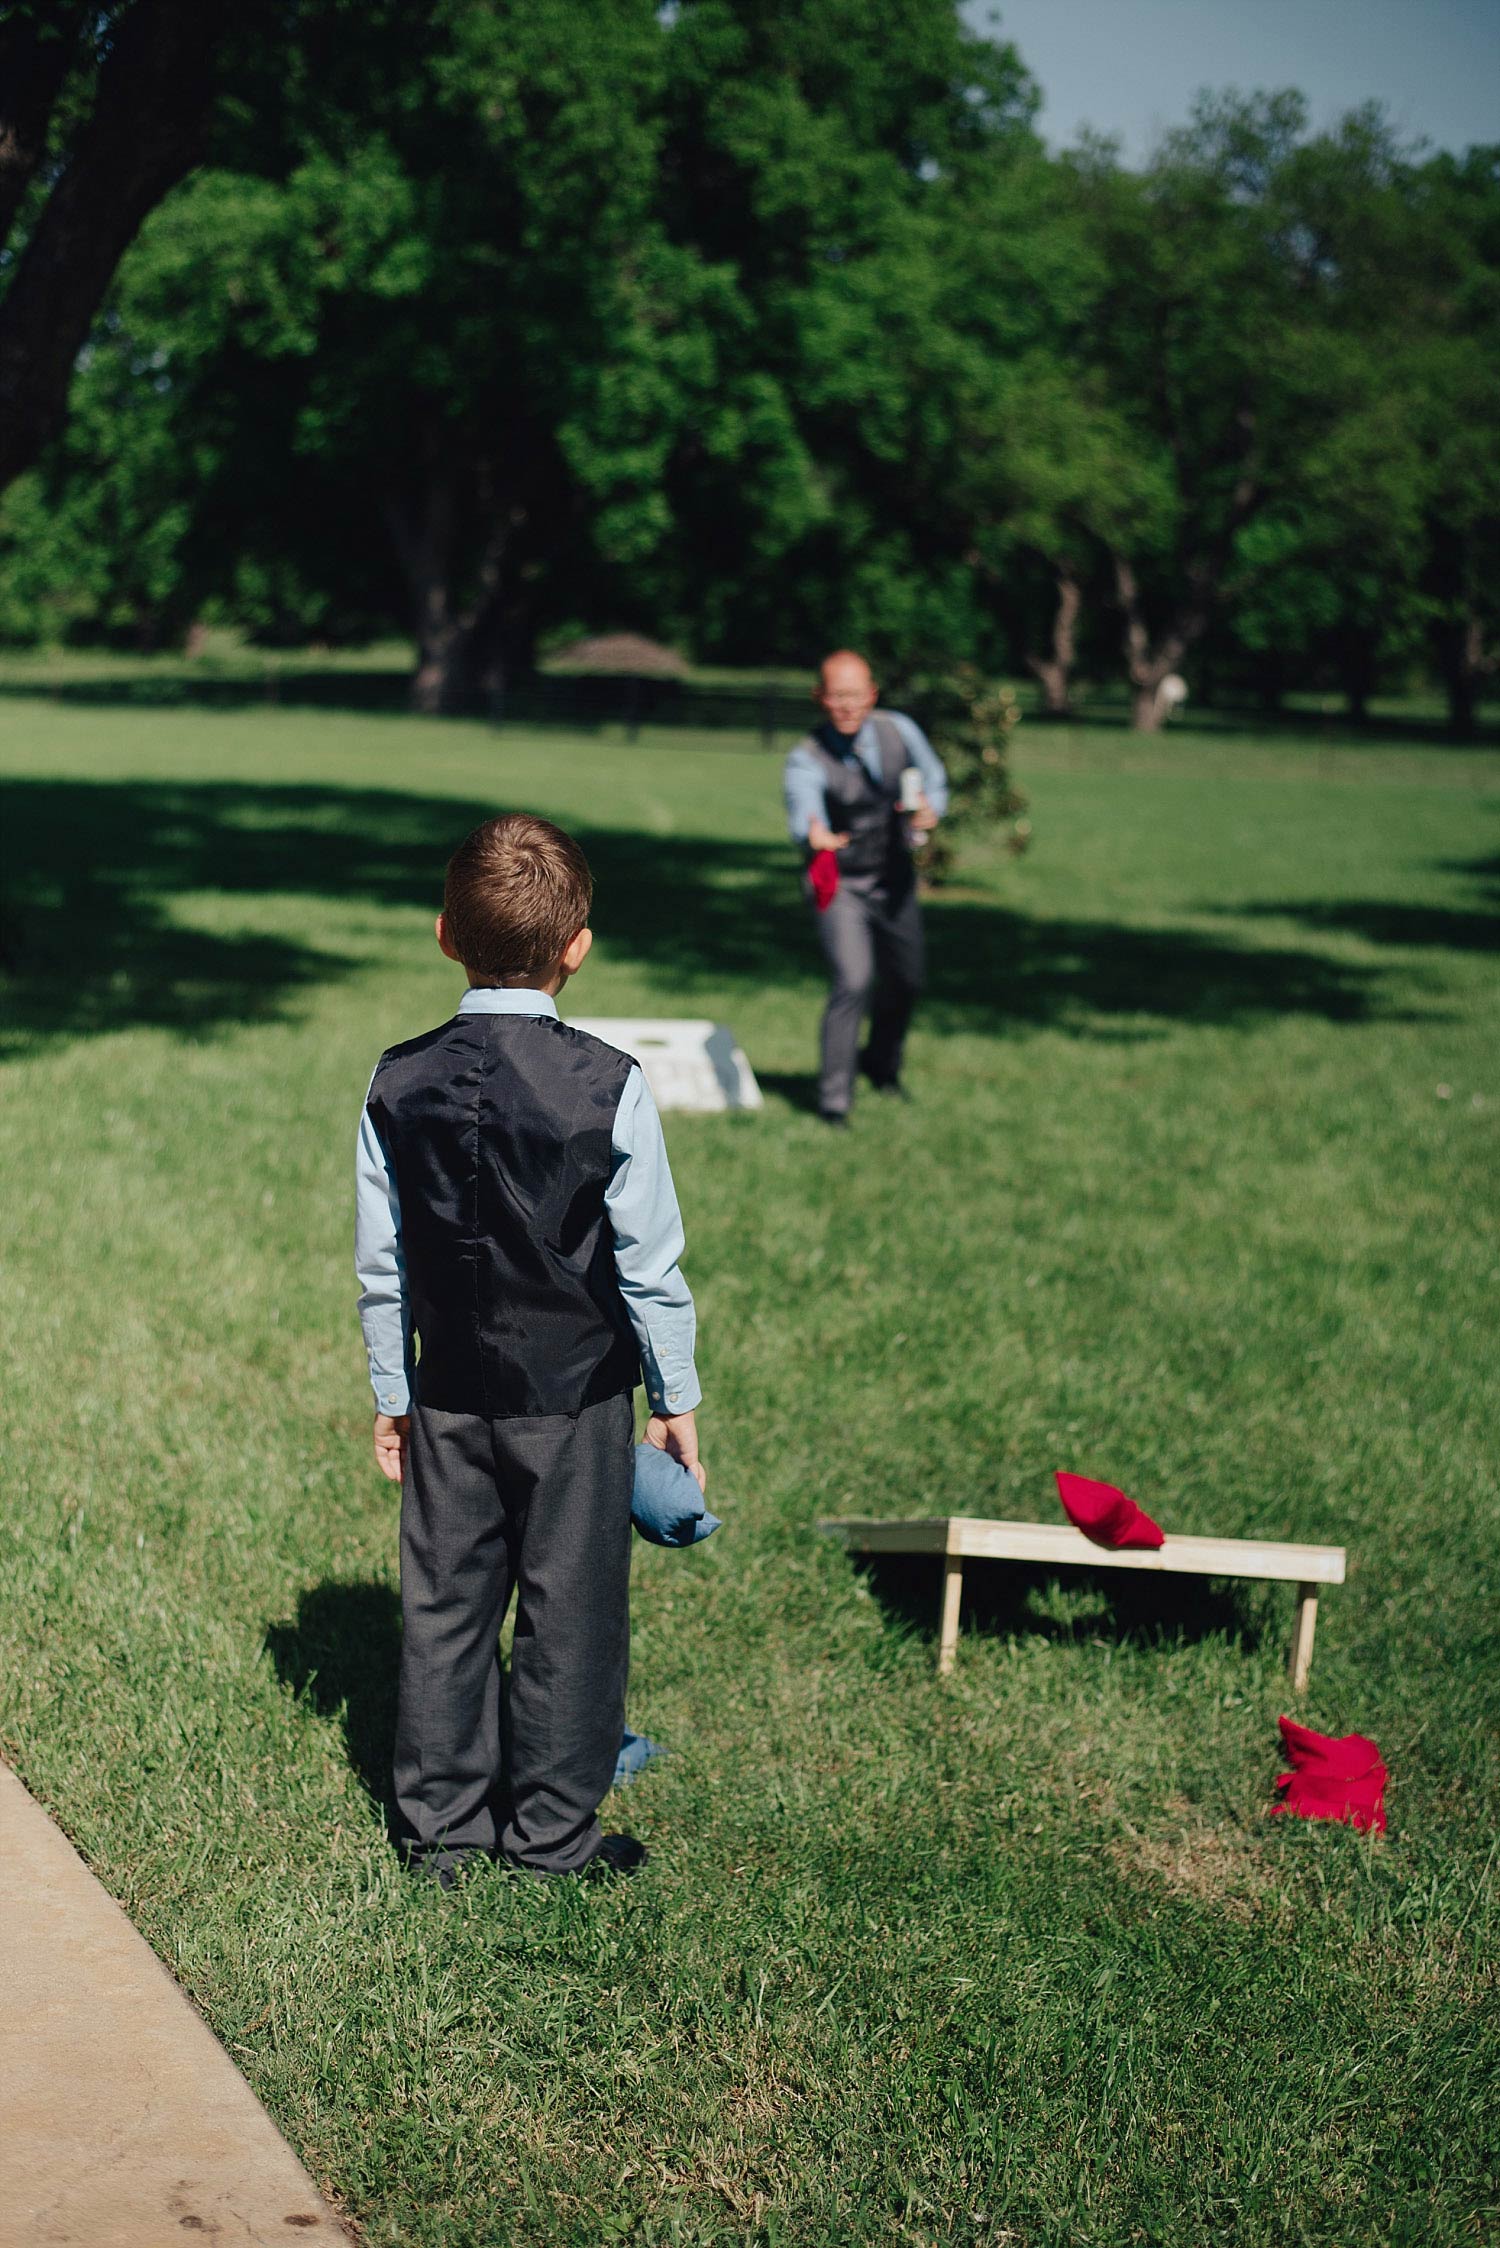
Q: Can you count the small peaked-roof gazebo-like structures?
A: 1